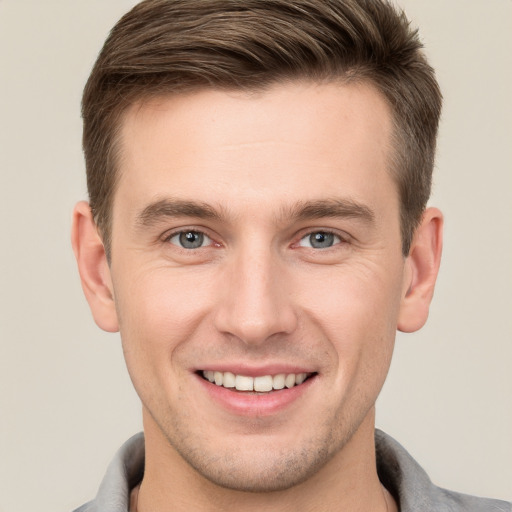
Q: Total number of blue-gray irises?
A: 2